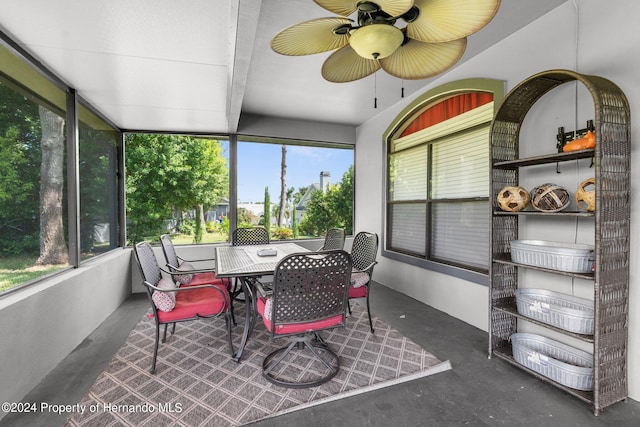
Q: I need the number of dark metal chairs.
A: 6